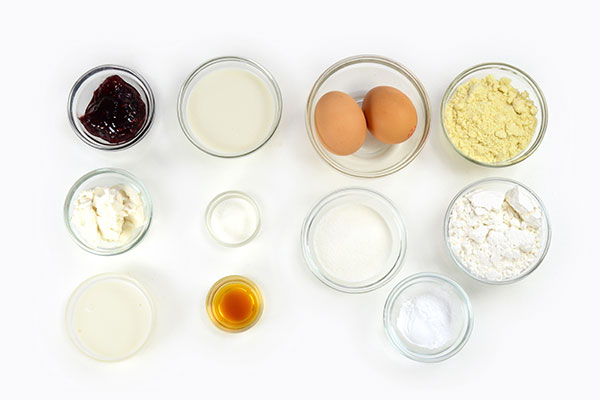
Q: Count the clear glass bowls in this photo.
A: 11